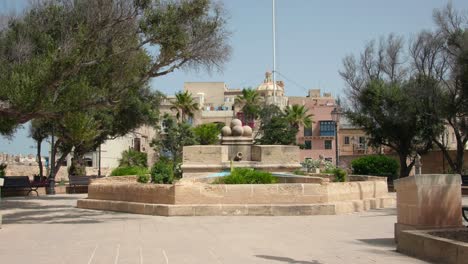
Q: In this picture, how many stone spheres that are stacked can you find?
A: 4